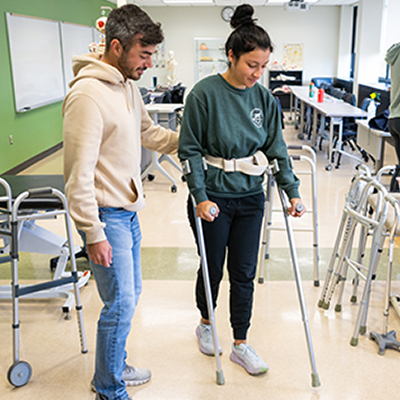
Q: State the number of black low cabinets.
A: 1